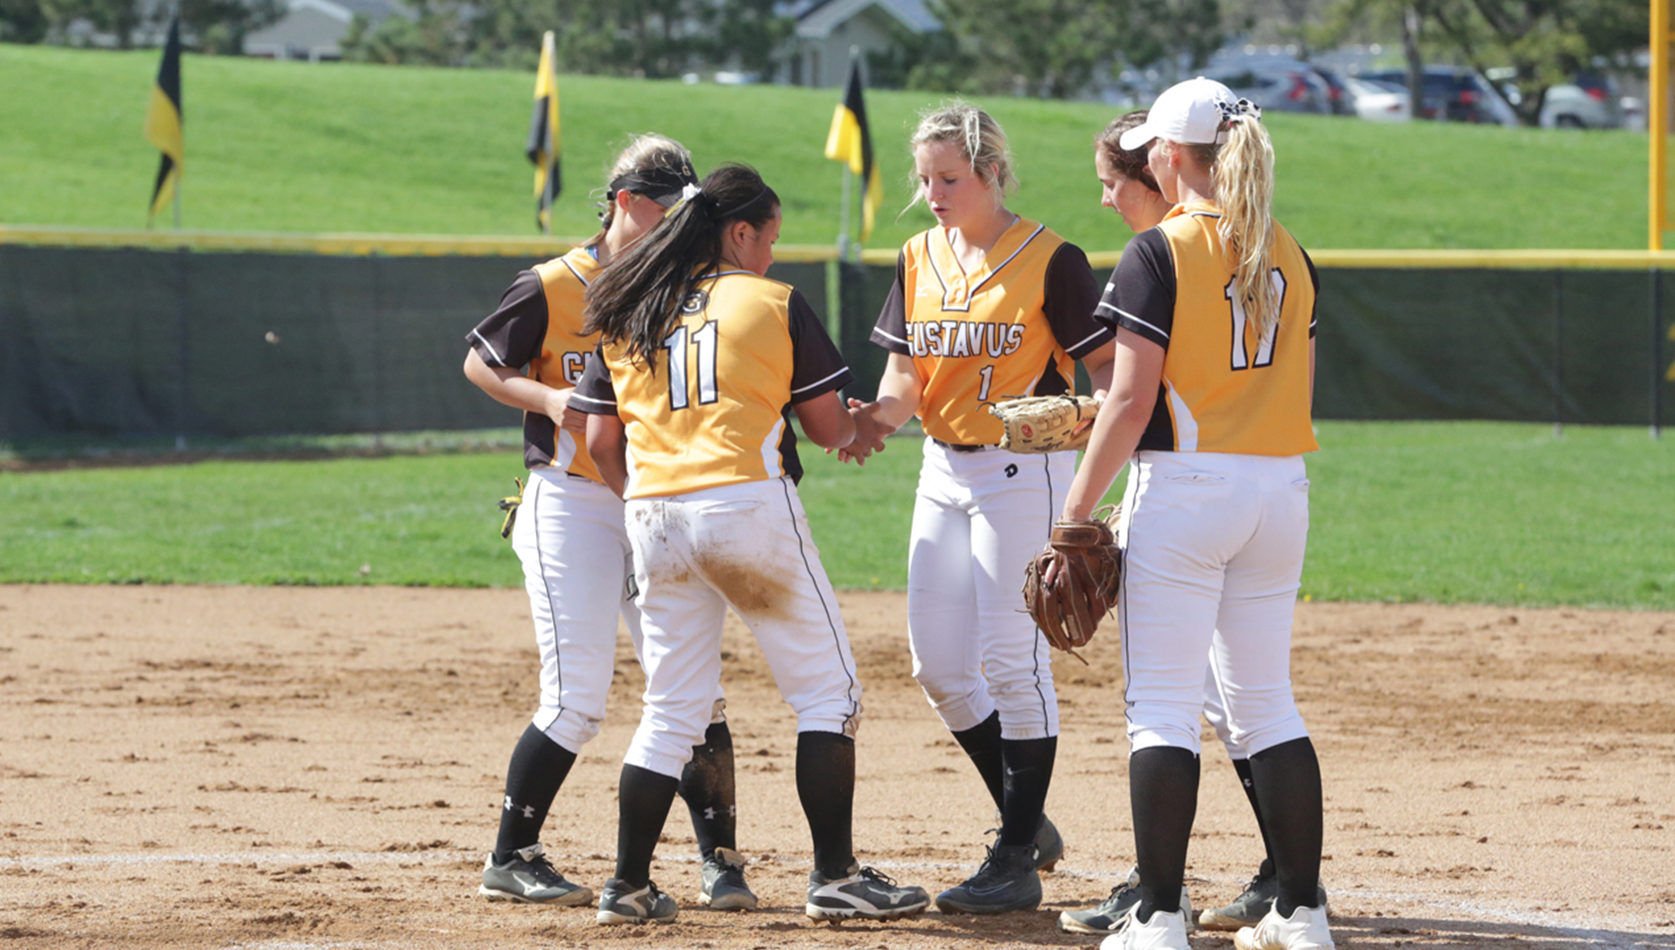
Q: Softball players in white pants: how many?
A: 5